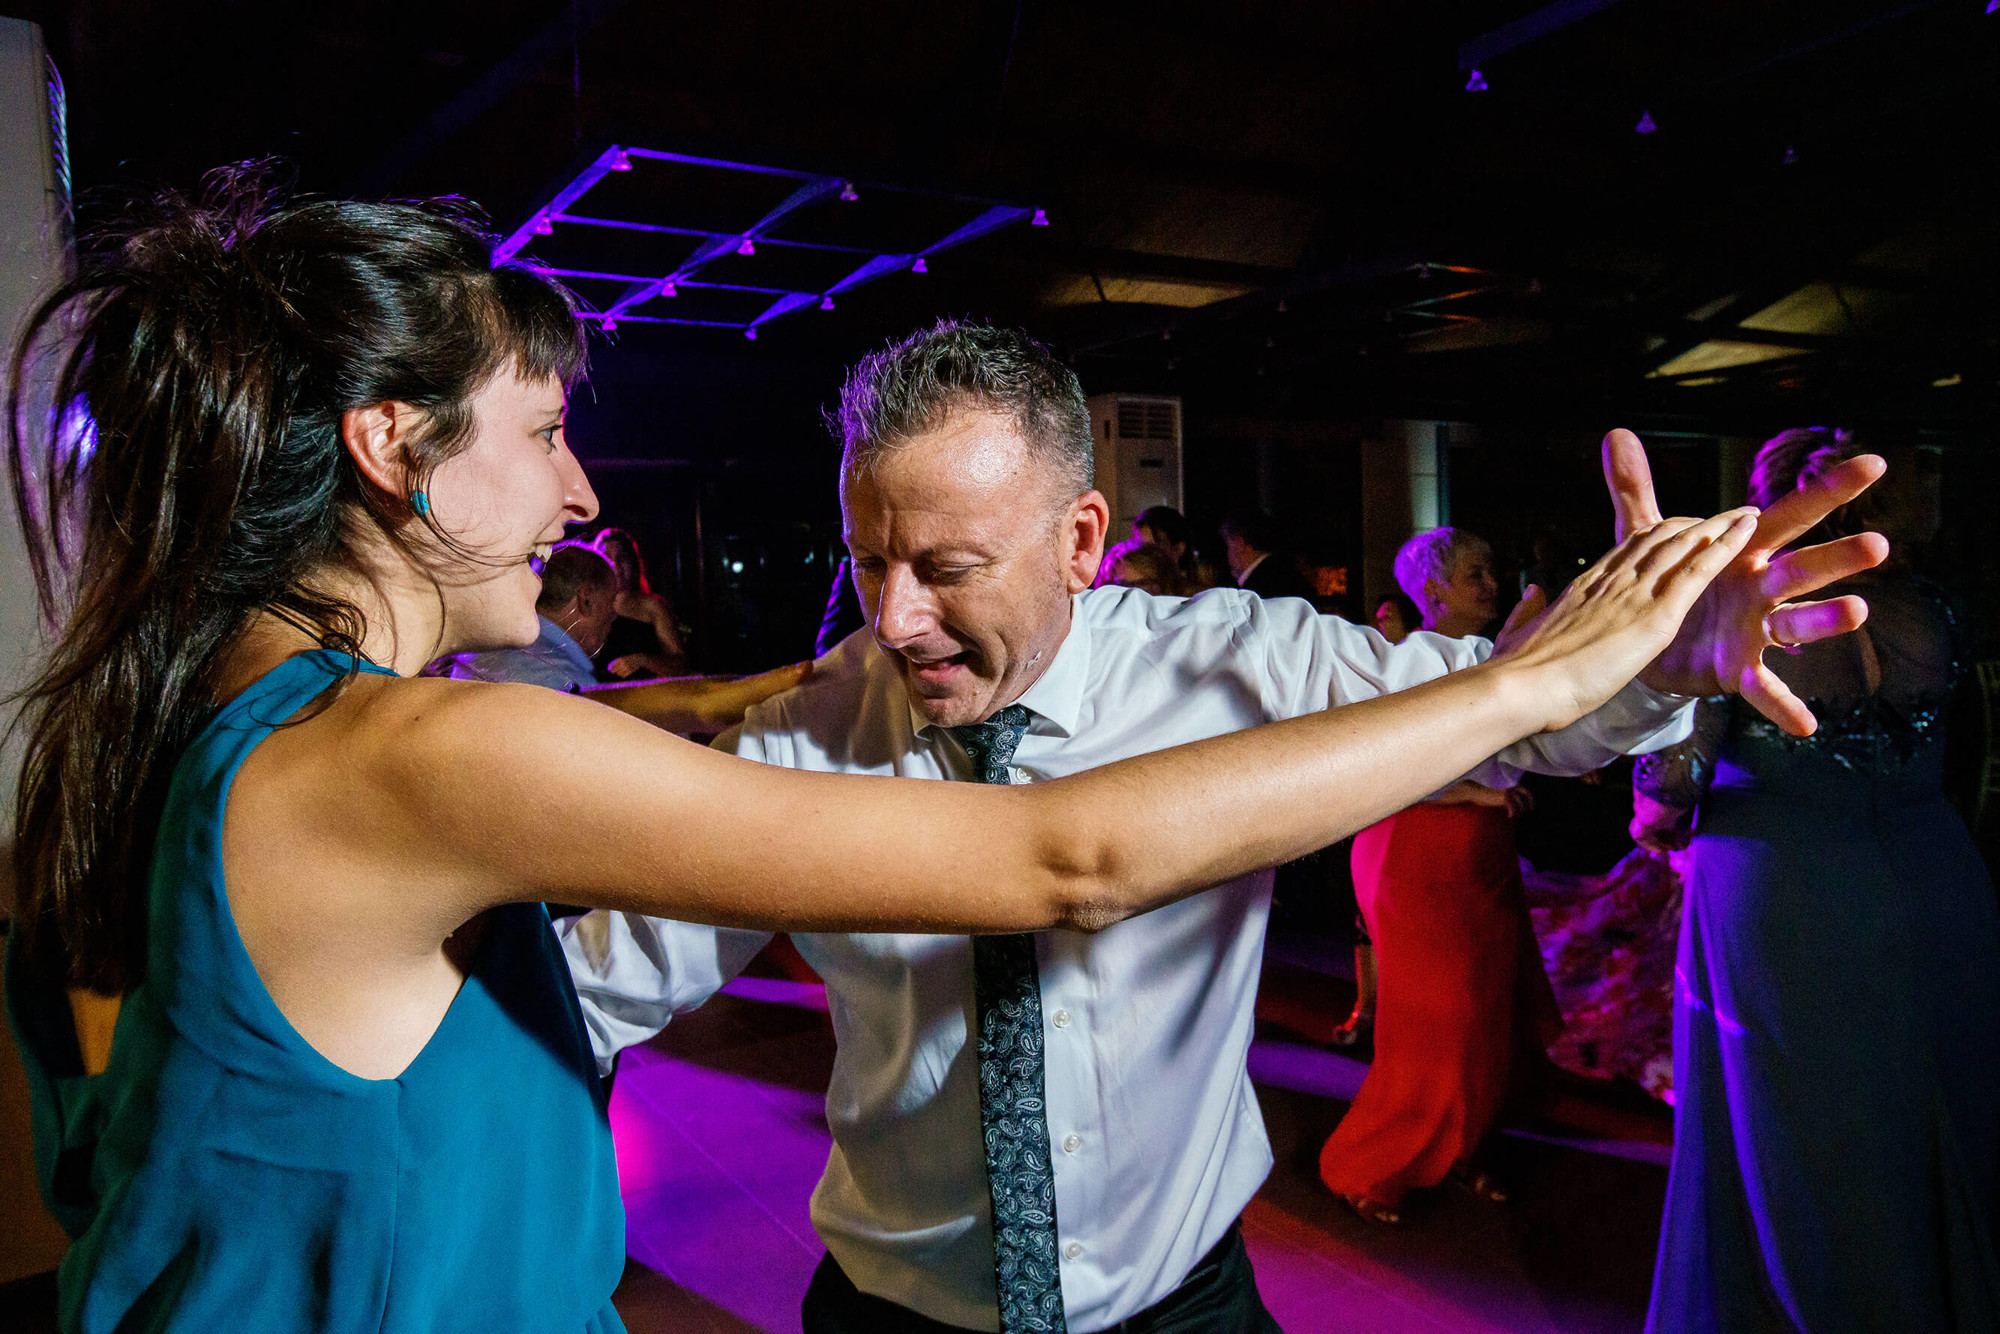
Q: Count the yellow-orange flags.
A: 0